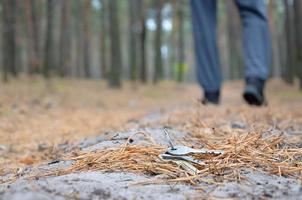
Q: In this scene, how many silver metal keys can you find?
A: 3